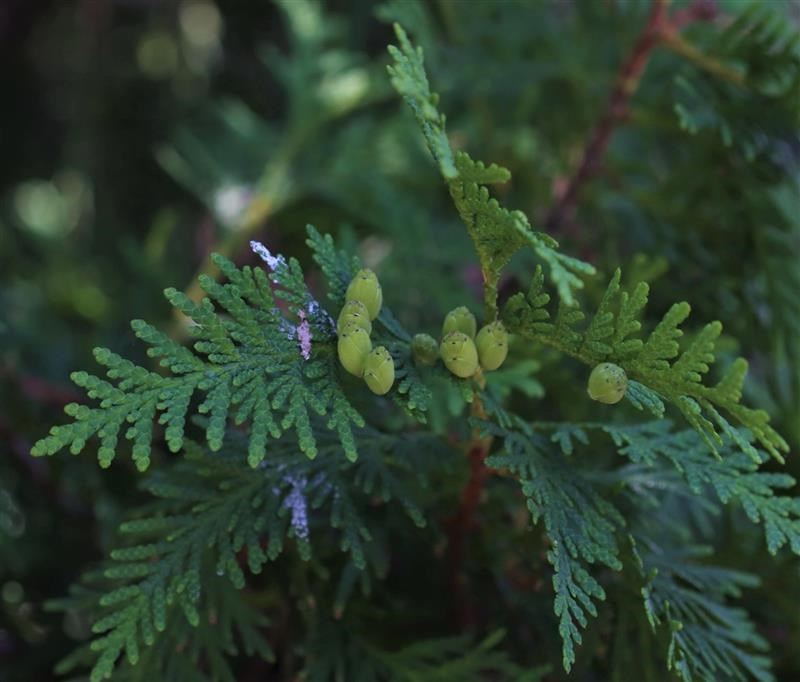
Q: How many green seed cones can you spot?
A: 9